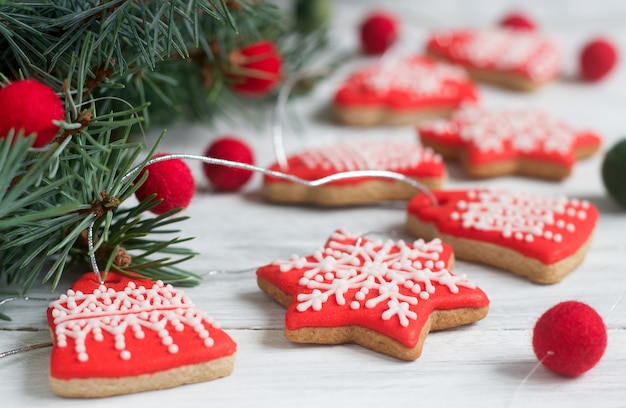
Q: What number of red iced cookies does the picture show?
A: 7